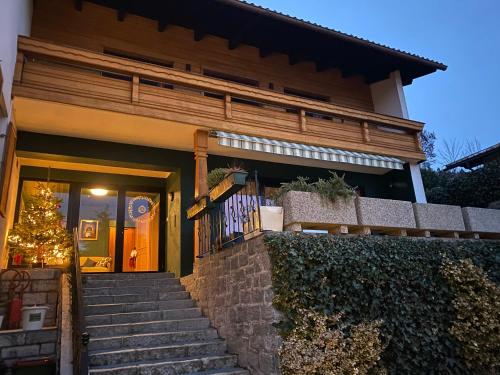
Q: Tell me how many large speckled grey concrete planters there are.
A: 4